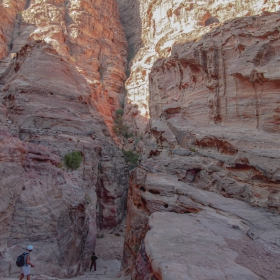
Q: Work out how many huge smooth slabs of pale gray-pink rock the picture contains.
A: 1